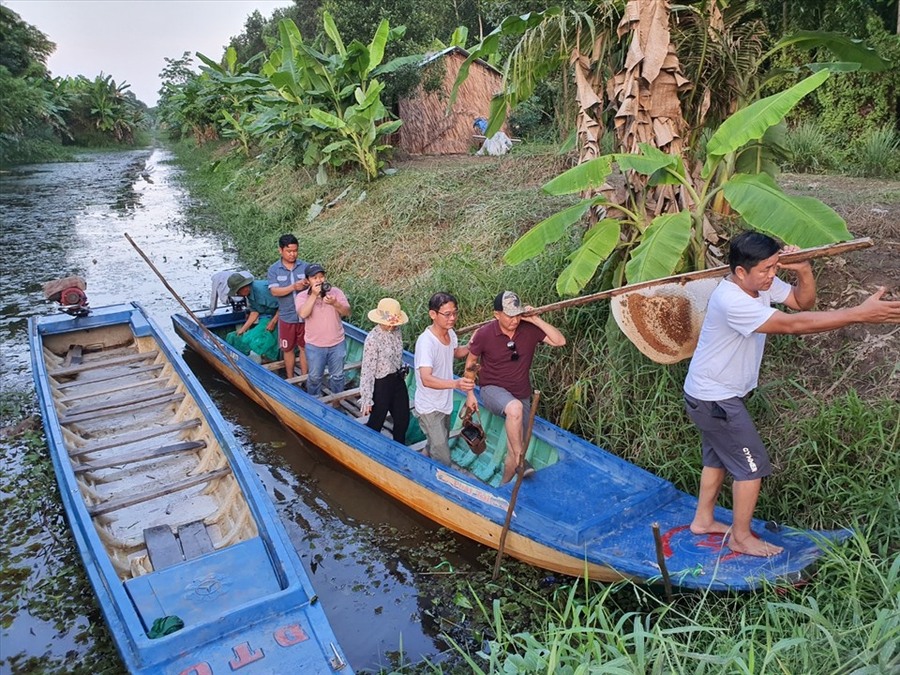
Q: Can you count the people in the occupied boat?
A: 7